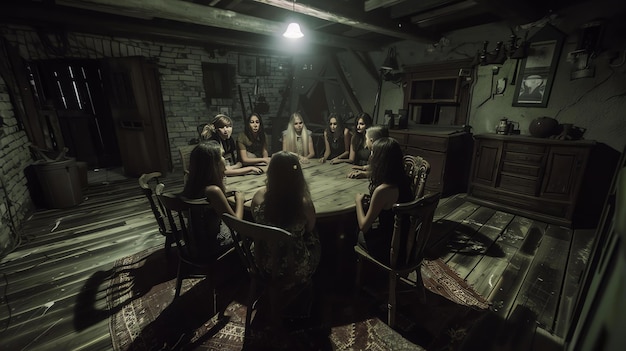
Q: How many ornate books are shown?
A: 0